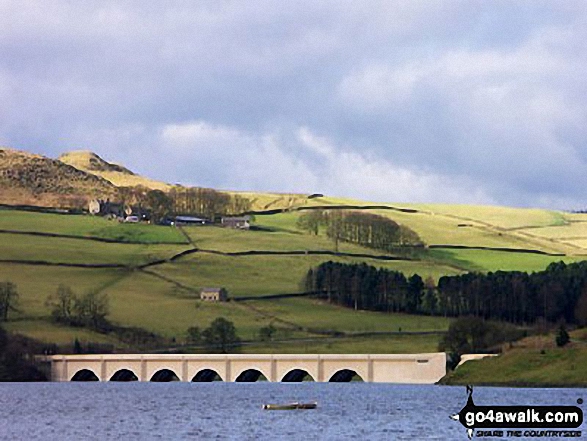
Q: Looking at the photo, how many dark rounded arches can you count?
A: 7